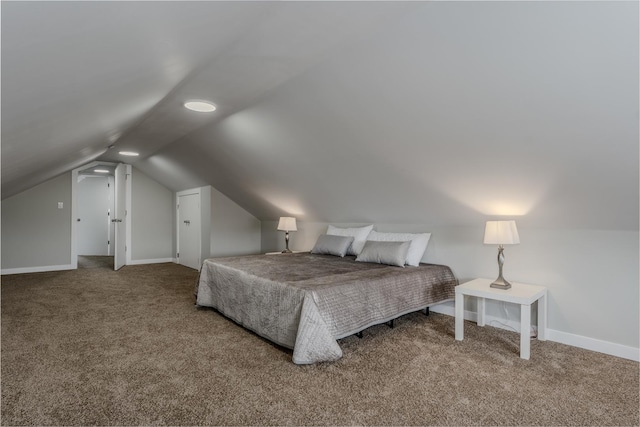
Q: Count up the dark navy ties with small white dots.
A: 0